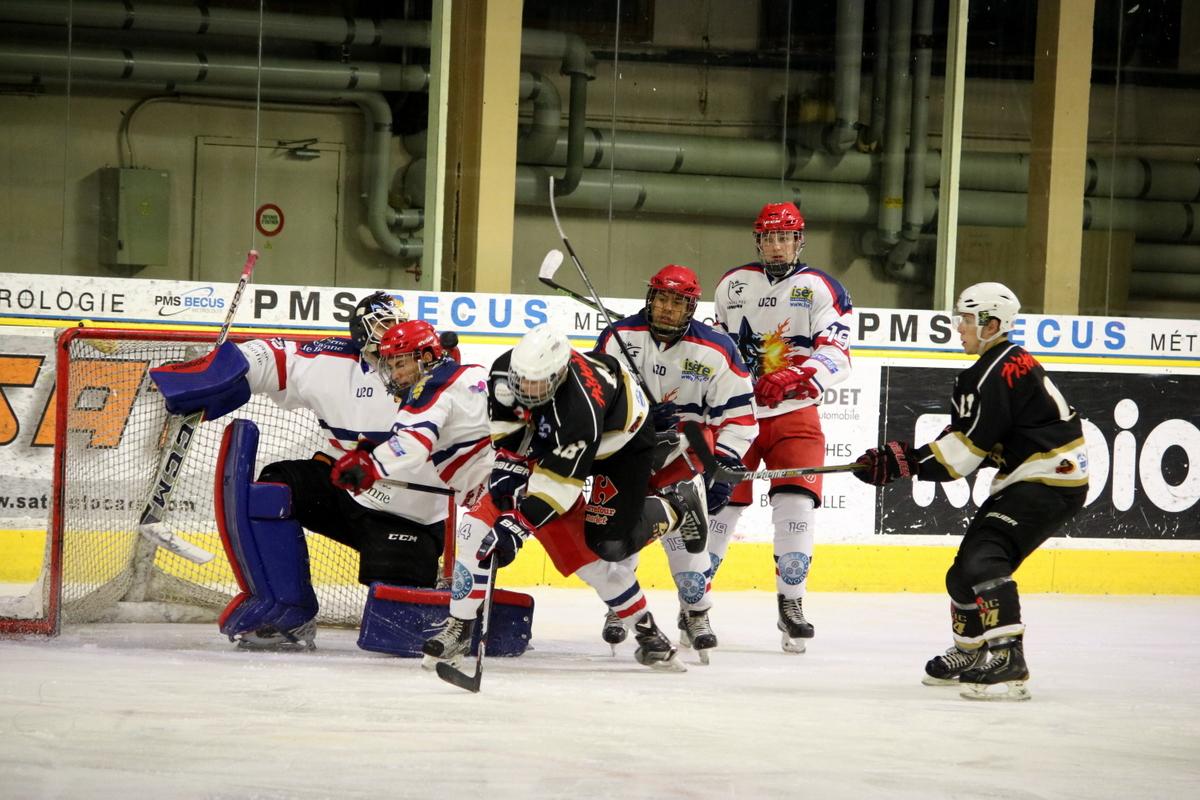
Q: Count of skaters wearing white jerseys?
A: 4